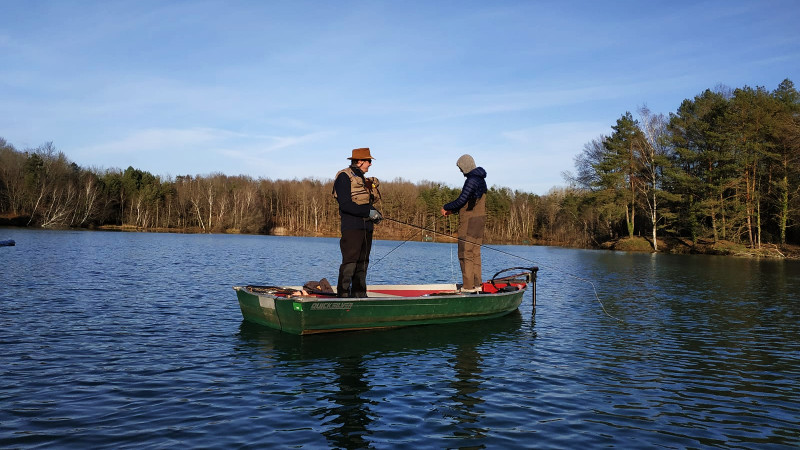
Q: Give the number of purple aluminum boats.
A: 0